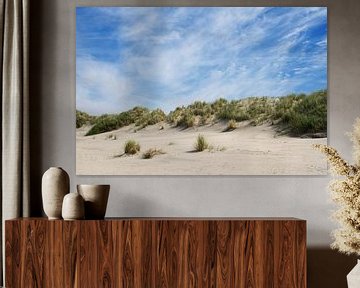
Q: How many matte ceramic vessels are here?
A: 3